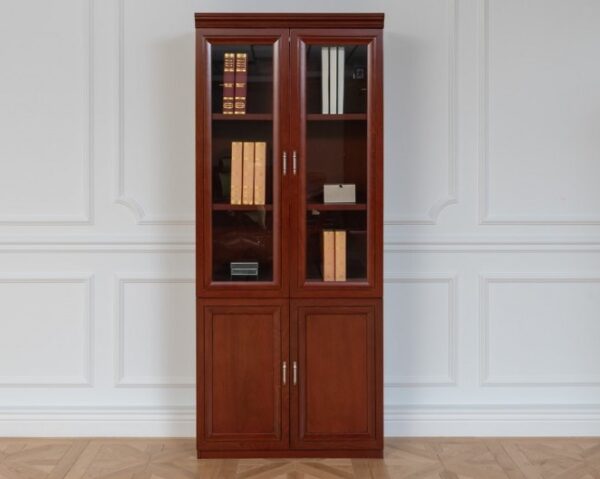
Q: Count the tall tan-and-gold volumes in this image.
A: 5